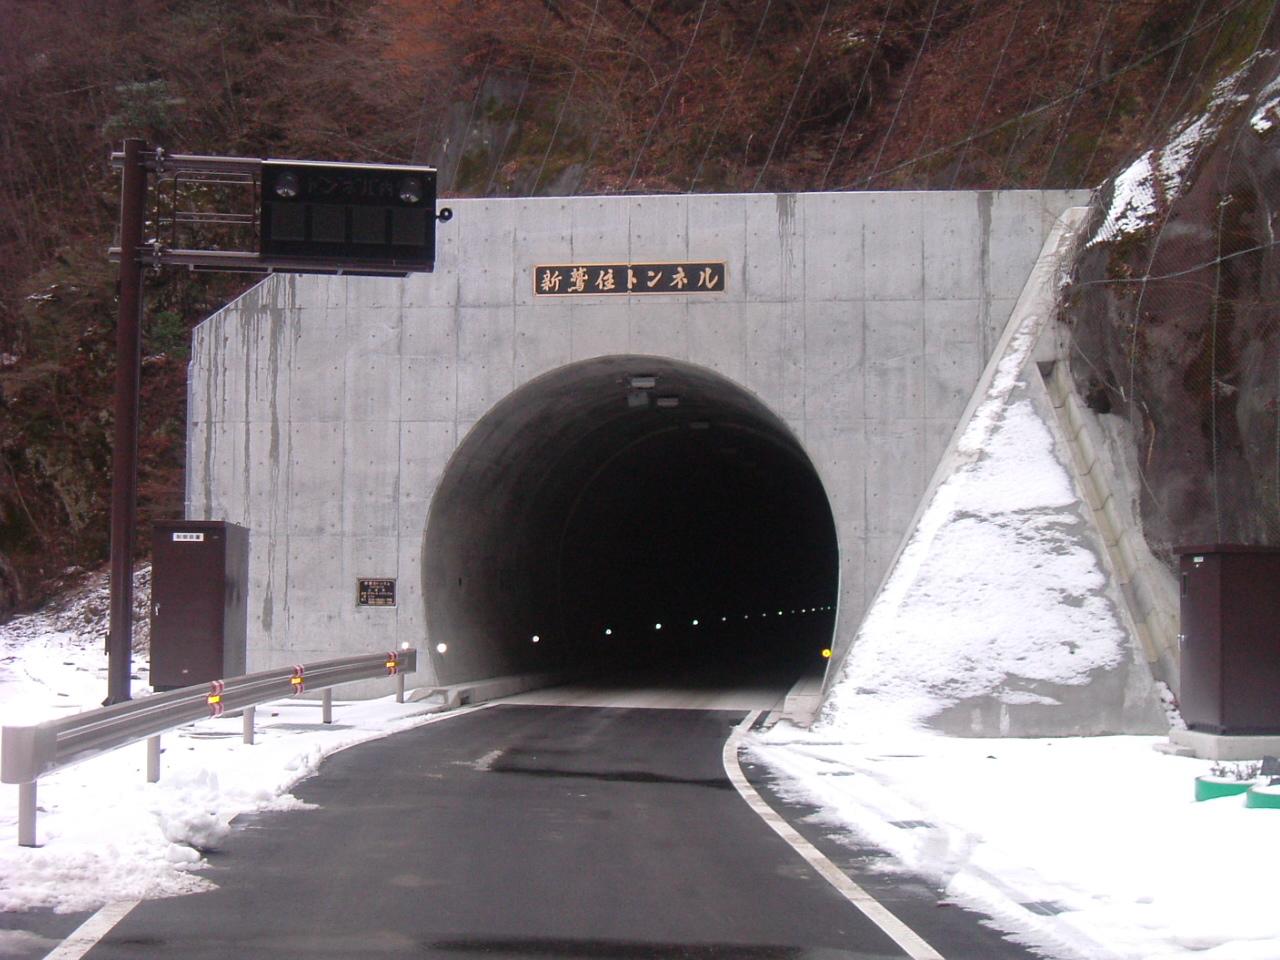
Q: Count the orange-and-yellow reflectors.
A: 3